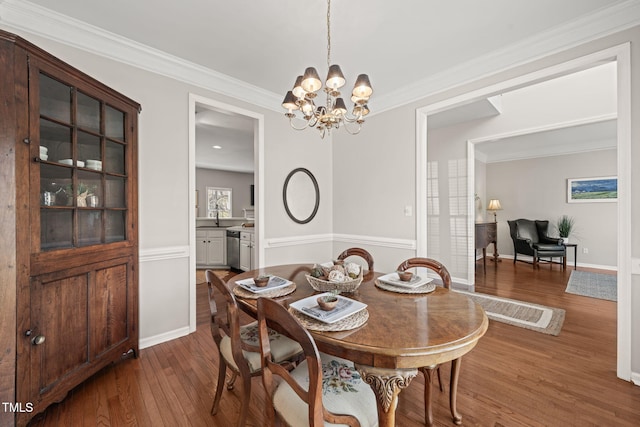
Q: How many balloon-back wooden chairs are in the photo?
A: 4